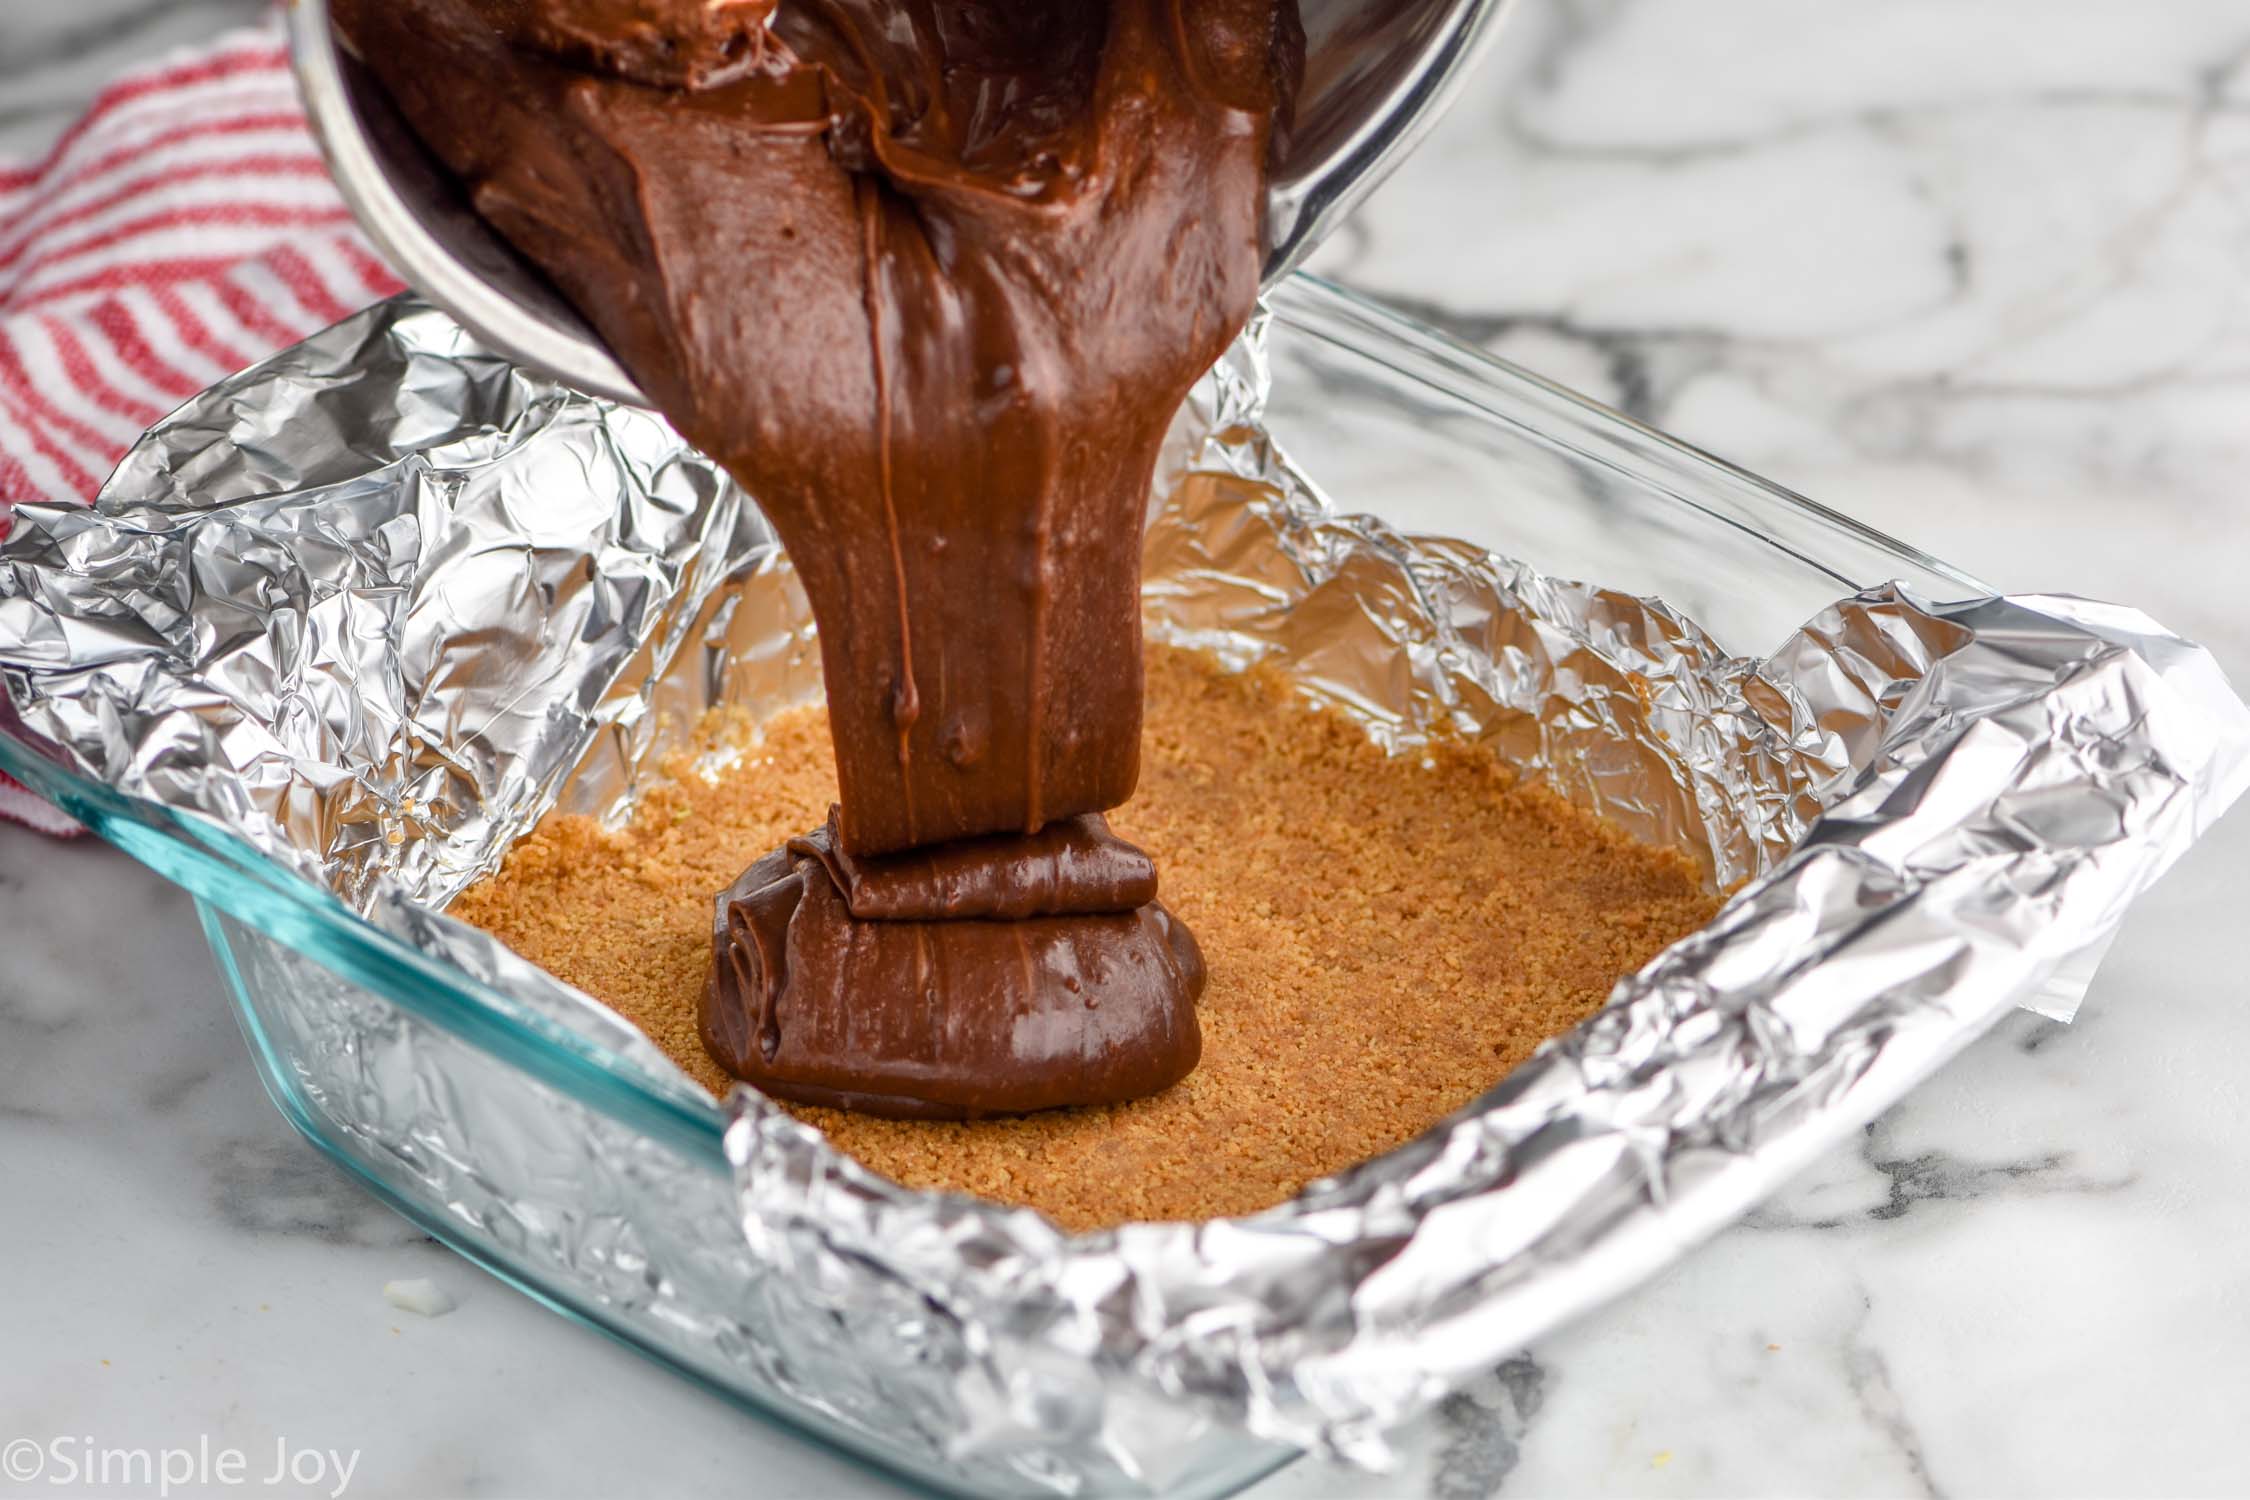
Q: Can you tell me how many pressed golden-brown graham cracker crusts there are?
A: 1